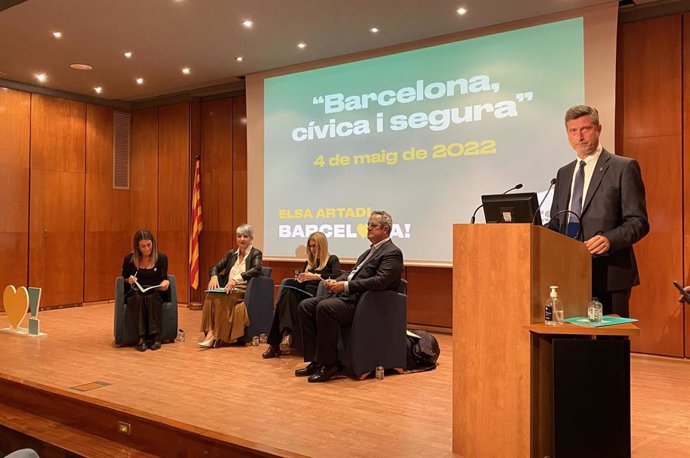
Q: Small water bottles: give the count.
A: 5